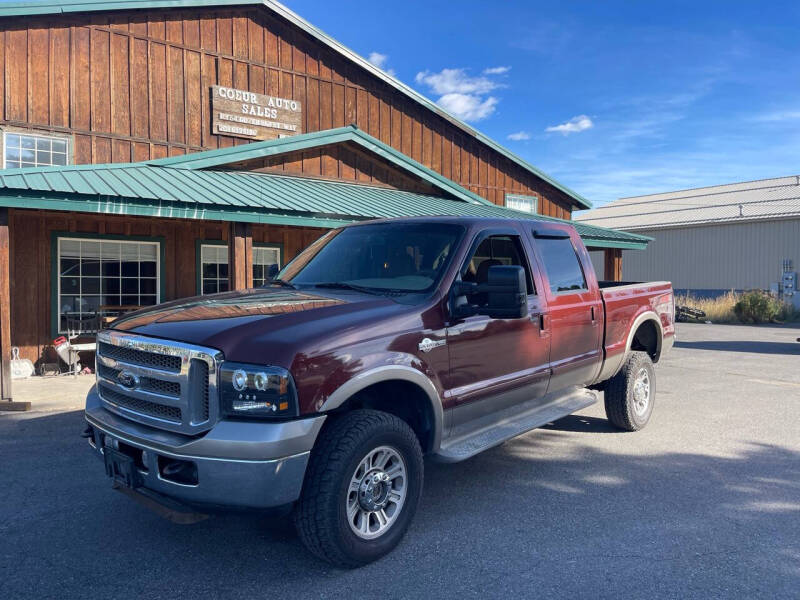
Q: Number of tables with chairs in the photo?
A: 1